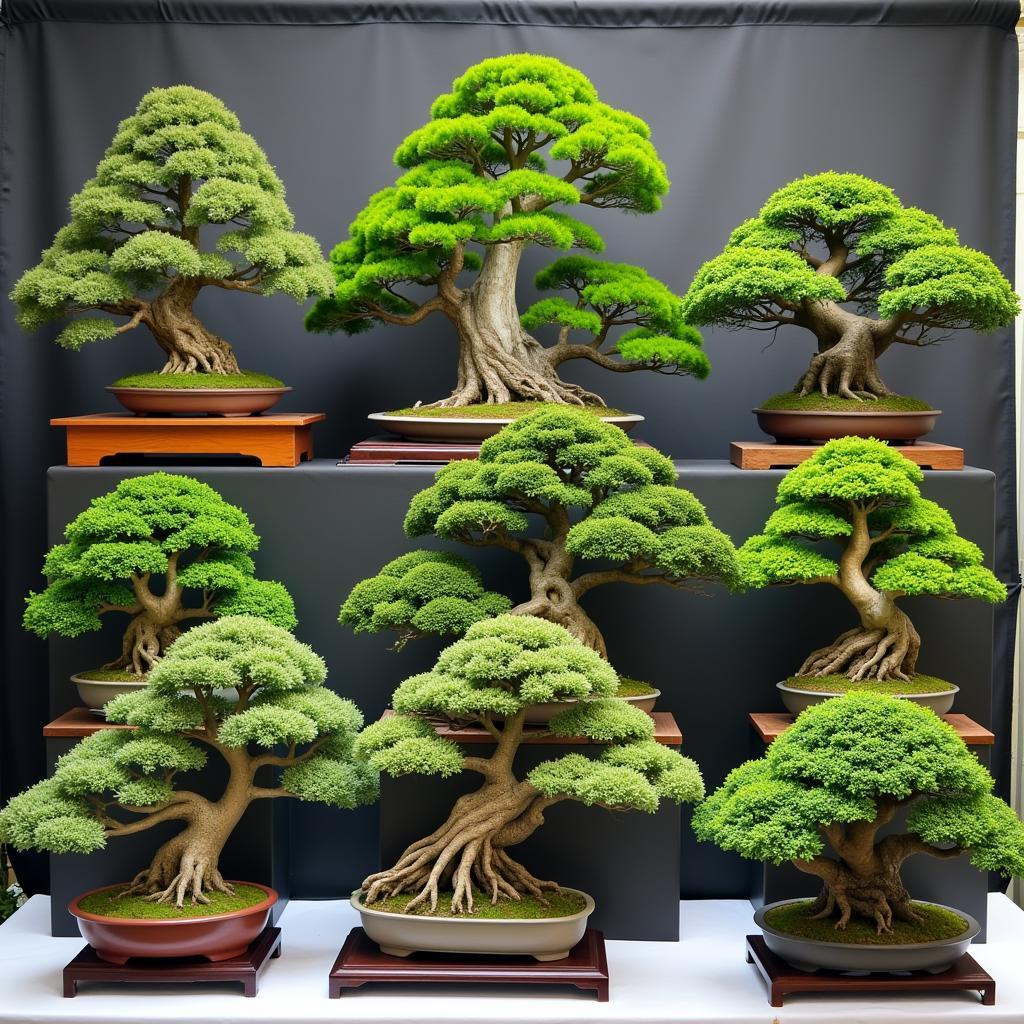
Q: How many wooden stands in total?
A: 9